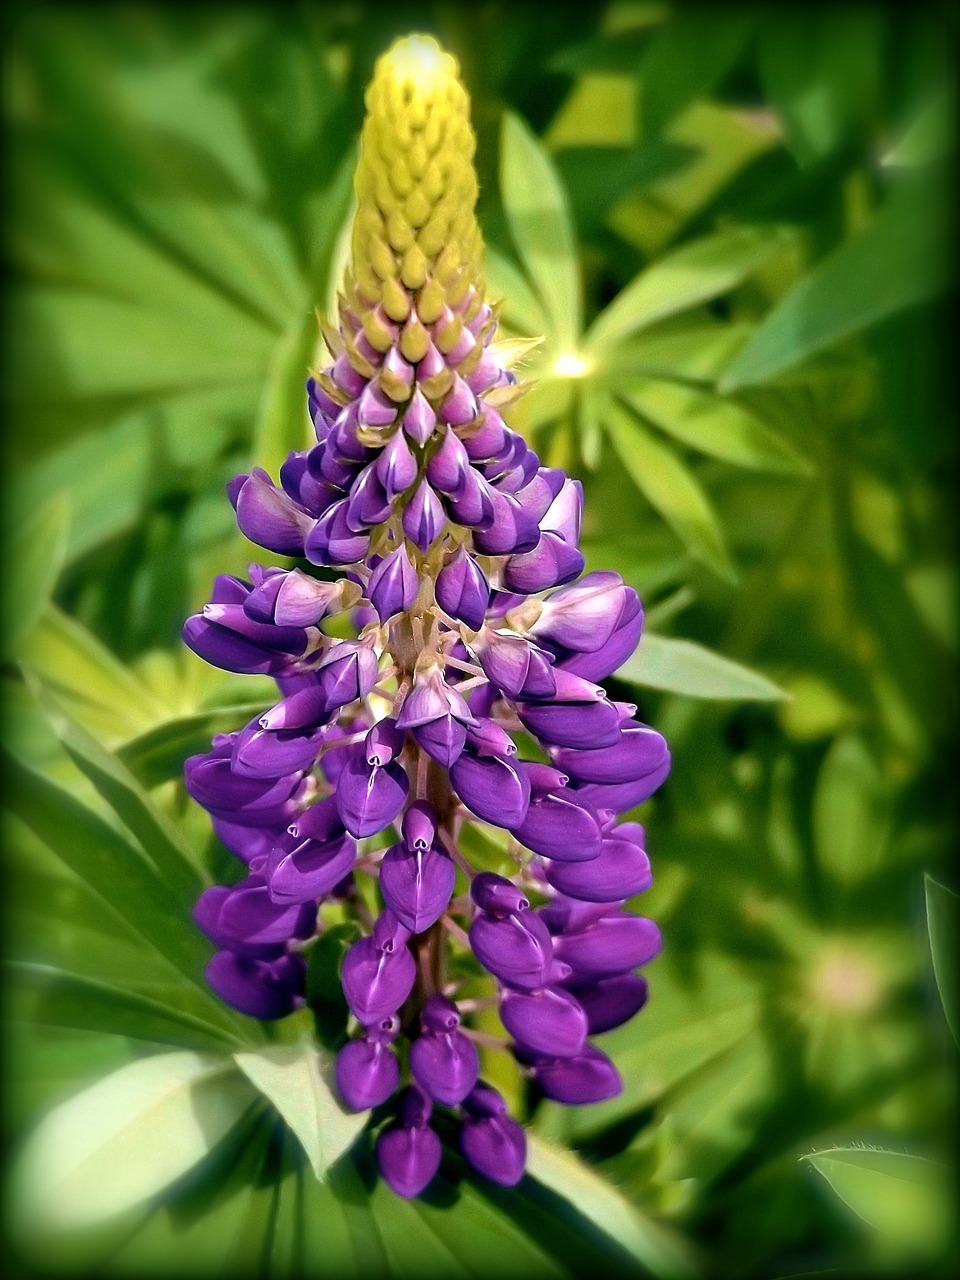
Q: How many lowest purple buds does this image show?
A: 2